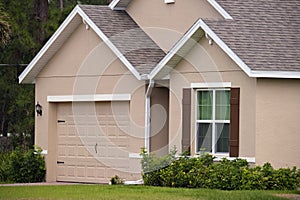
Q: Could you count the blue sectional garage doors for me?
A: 0